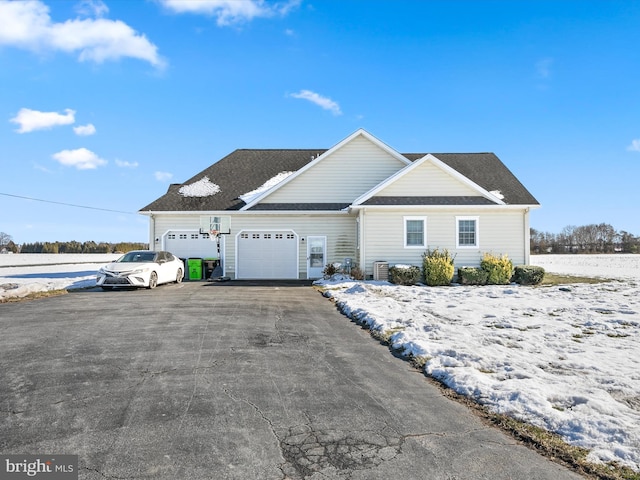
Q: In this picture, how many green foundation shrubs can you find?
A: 5